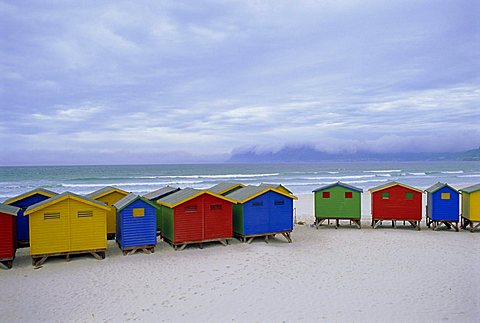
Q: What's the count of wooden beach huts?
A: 14